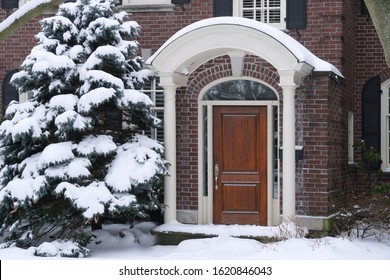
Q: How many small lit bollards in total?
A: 0